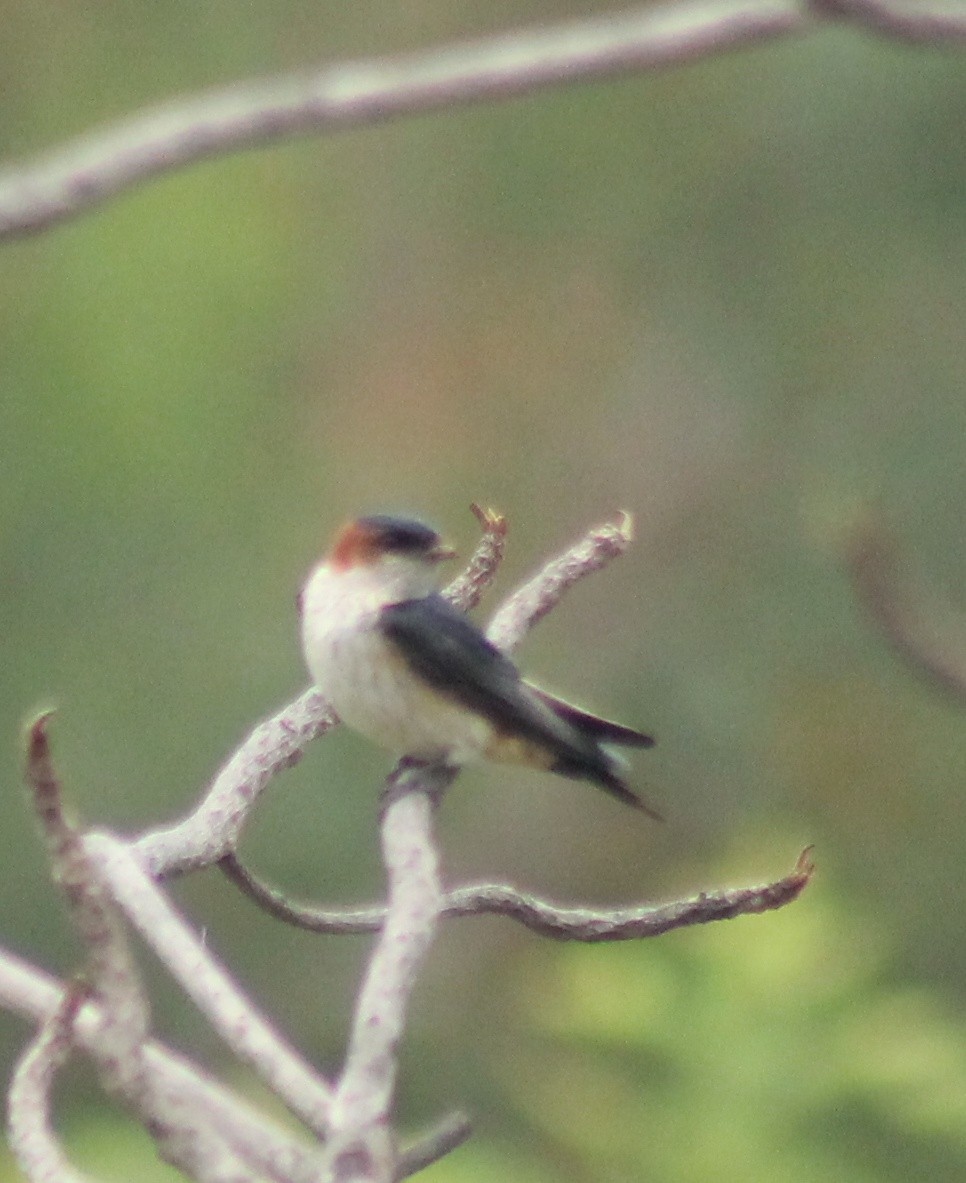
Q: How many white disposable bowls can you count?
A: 0